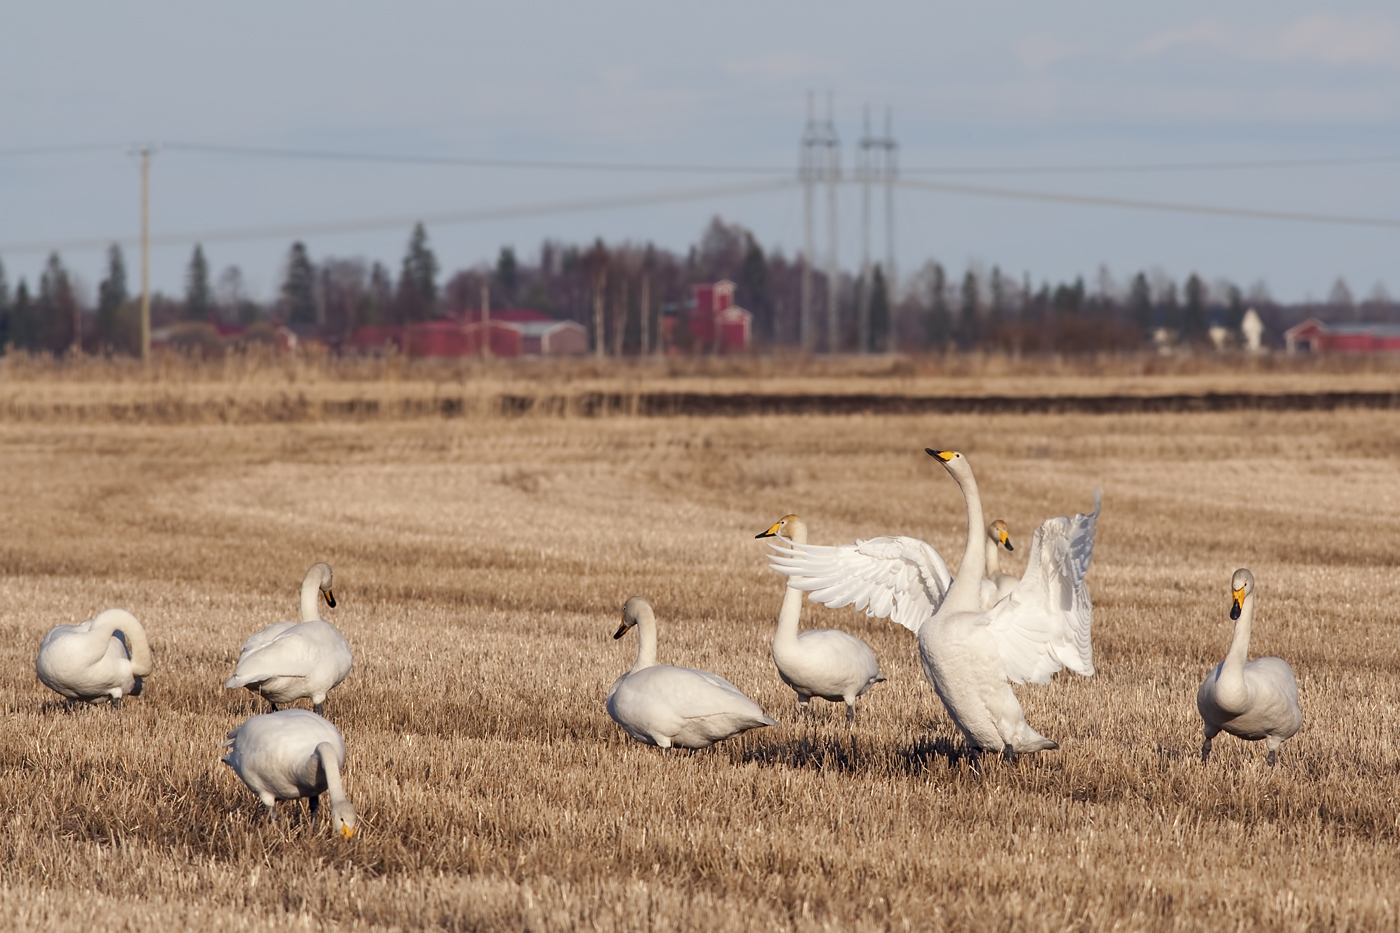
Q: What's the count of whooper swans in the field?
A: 8